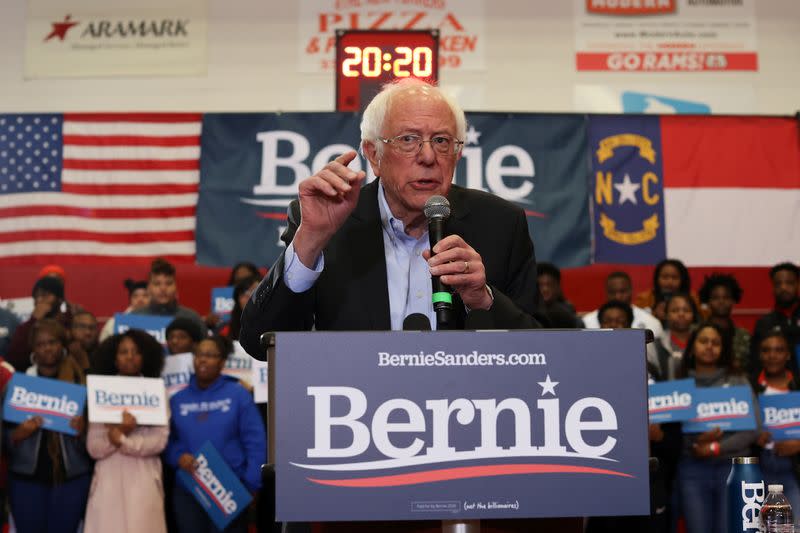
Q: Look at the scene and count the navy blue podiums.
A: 1